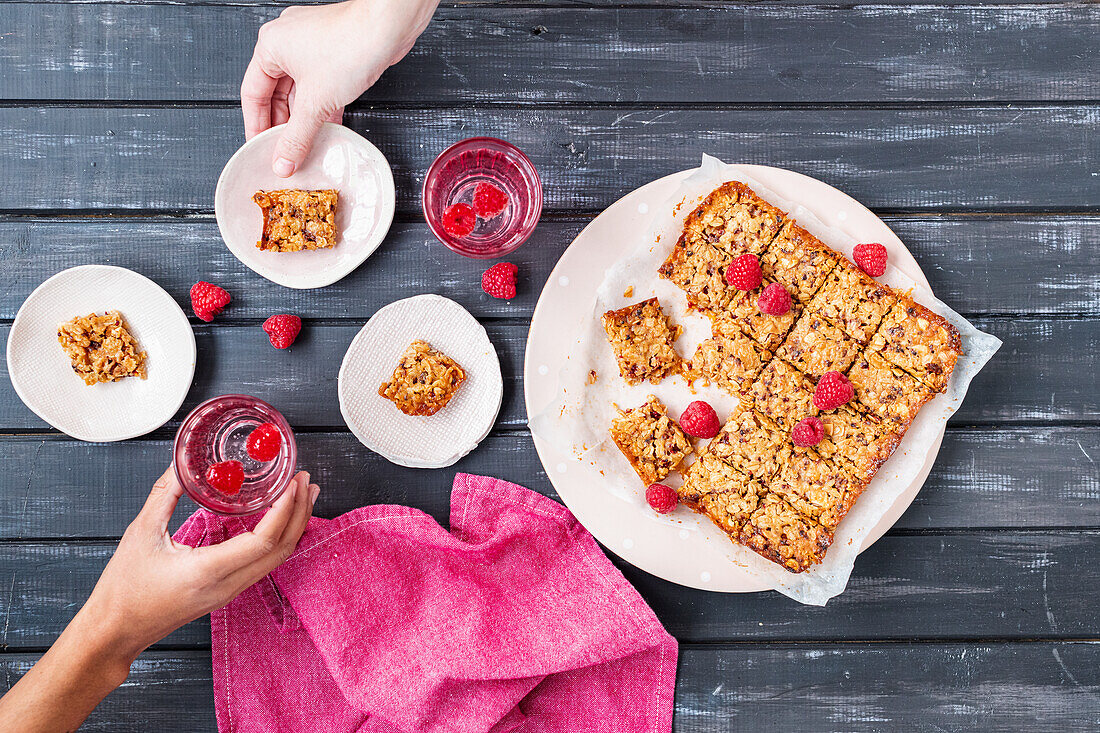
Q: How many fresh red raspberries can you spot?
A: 14